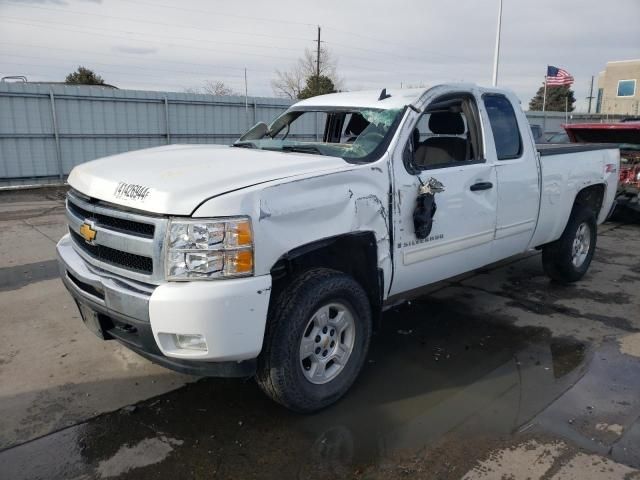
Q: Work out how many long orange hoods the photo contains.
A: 0